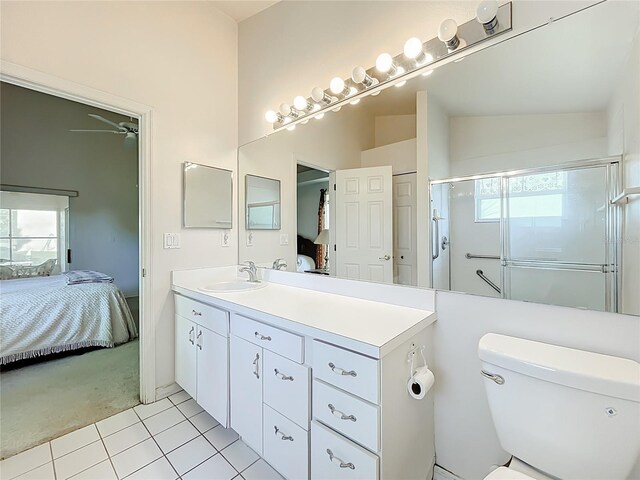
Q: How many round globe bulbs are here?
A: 10